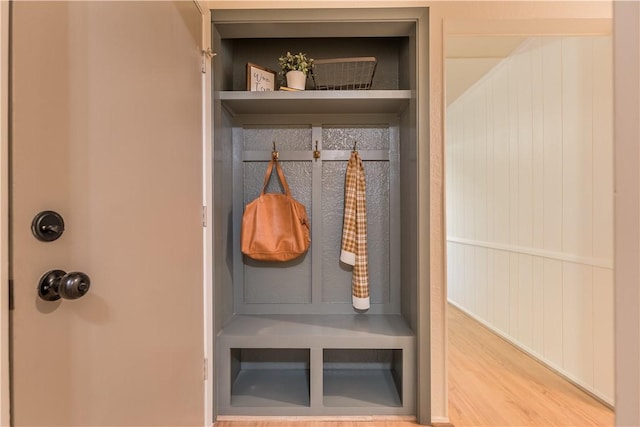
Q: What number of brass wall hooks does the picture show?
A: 3